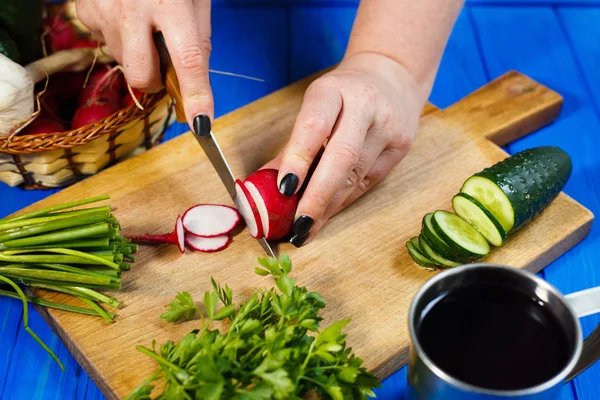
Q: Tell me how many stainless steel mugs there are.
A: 1